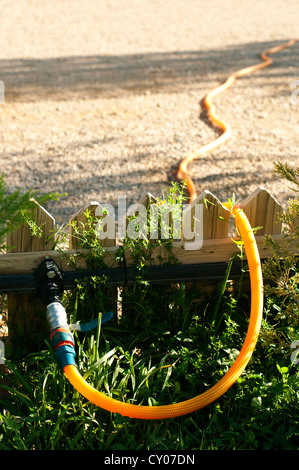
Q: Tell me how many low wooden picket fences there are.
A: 1